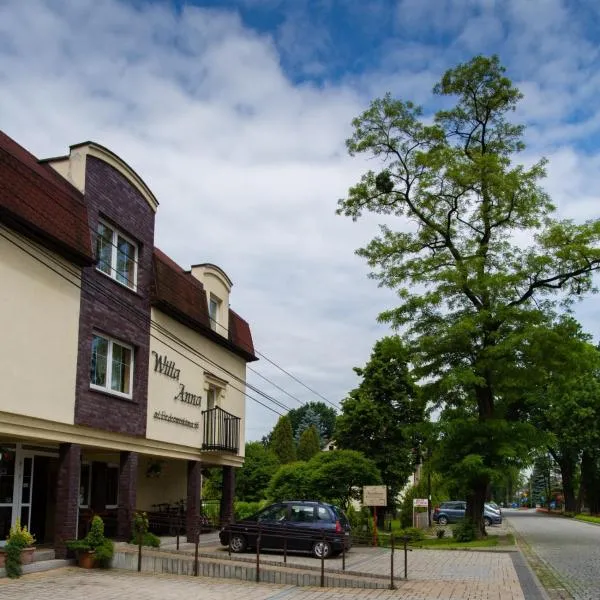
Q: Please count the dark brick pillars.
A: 4